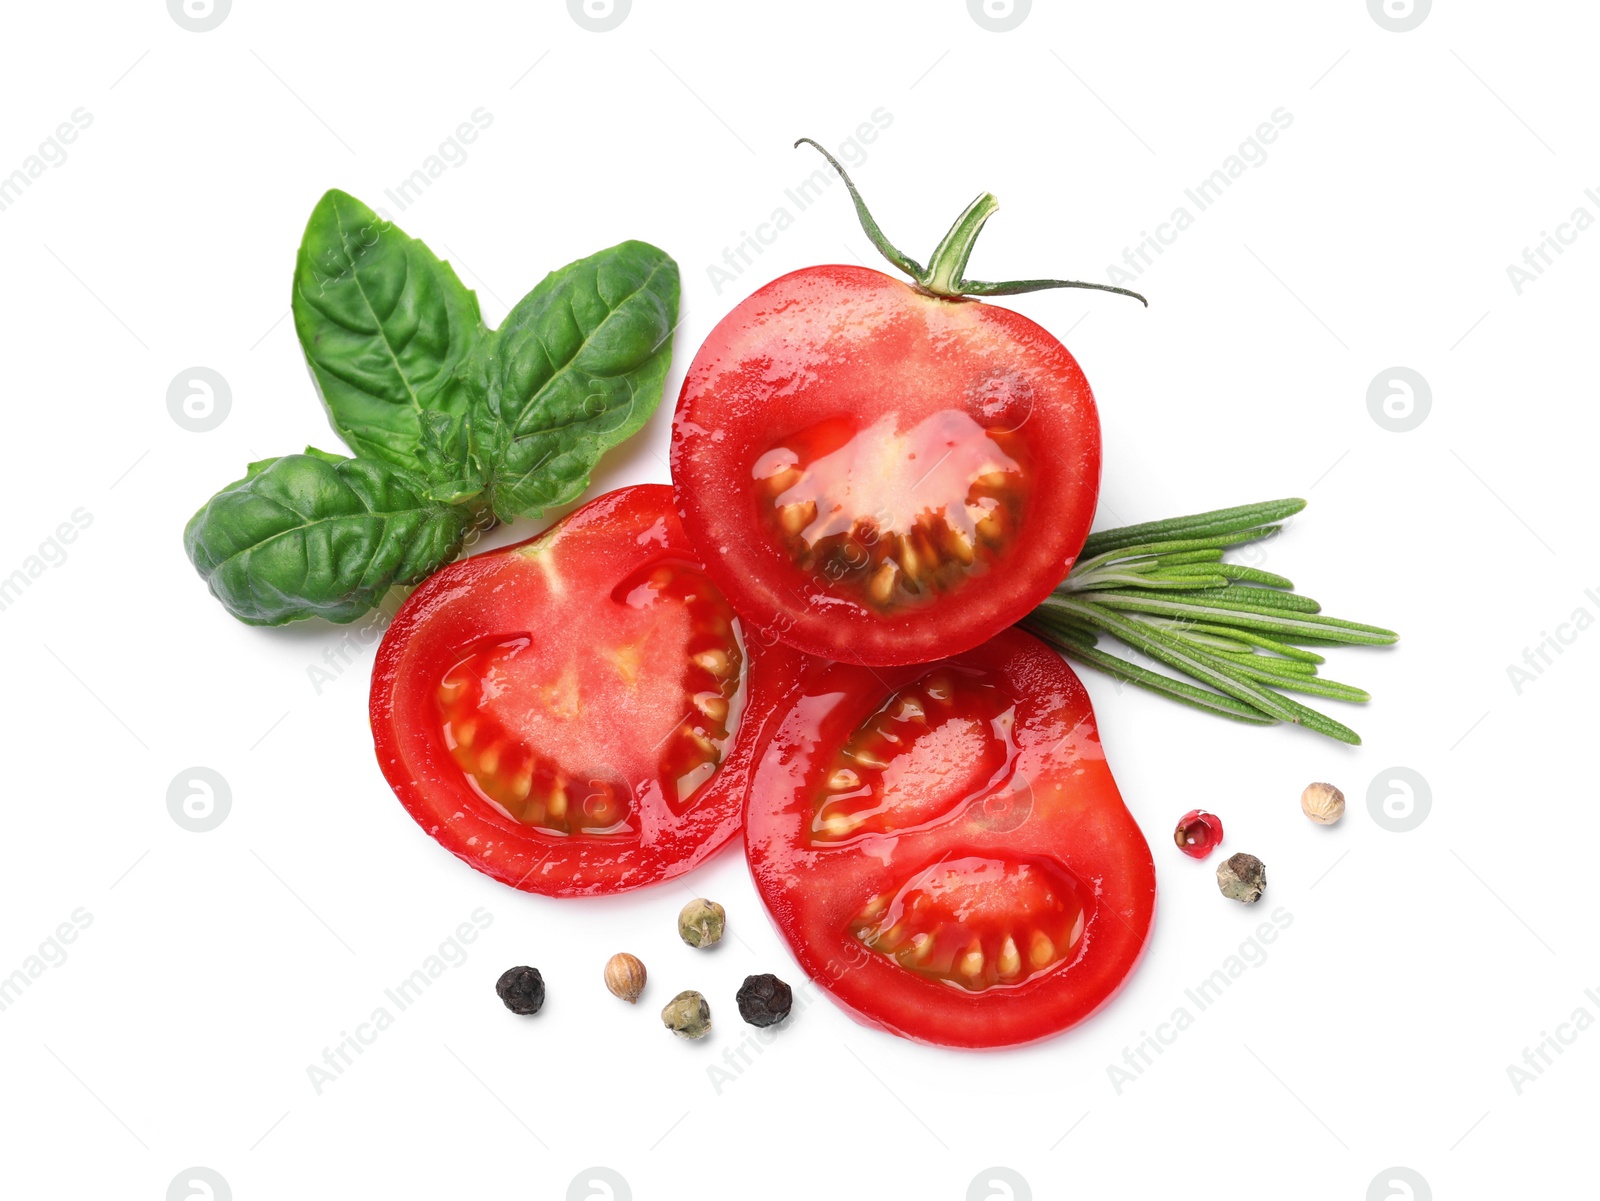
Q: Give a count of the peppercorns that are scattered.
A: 8